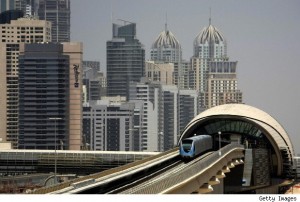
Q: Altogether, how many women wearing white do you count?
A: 0